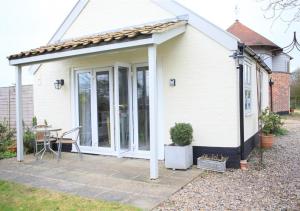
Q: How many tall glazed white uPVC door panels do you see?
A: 4